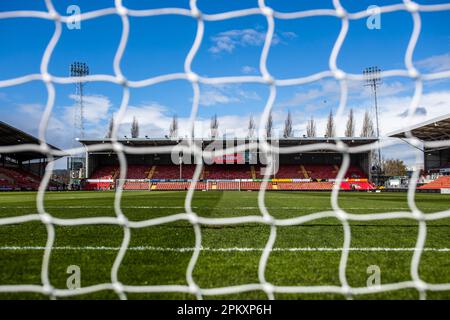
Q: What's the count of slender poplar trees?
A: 11